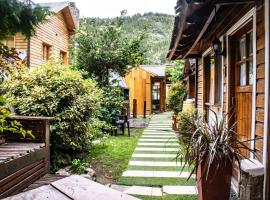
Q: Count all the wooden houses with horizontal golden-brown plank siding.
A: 2